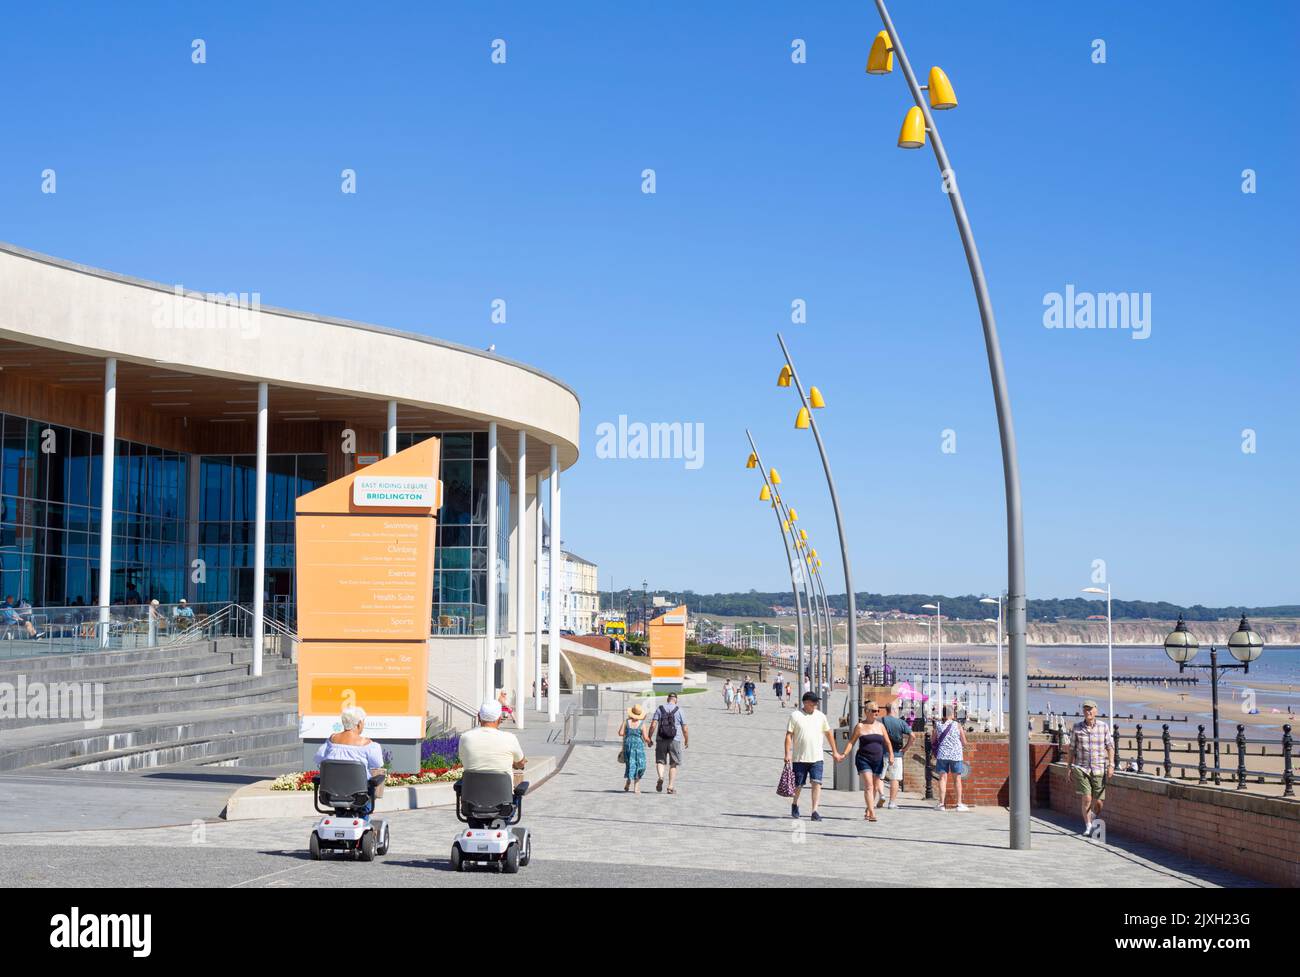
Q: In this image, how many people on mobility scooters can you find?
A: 2